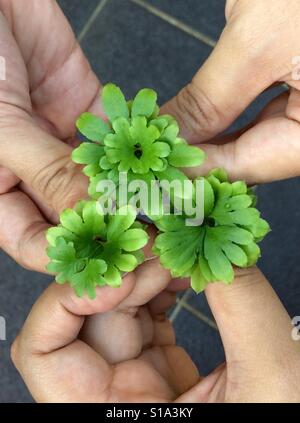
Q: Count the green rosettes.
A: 3